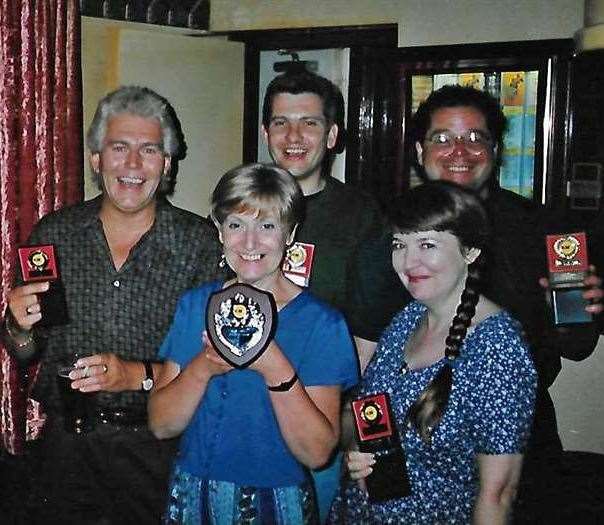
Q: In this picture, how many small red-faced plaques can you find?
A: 4